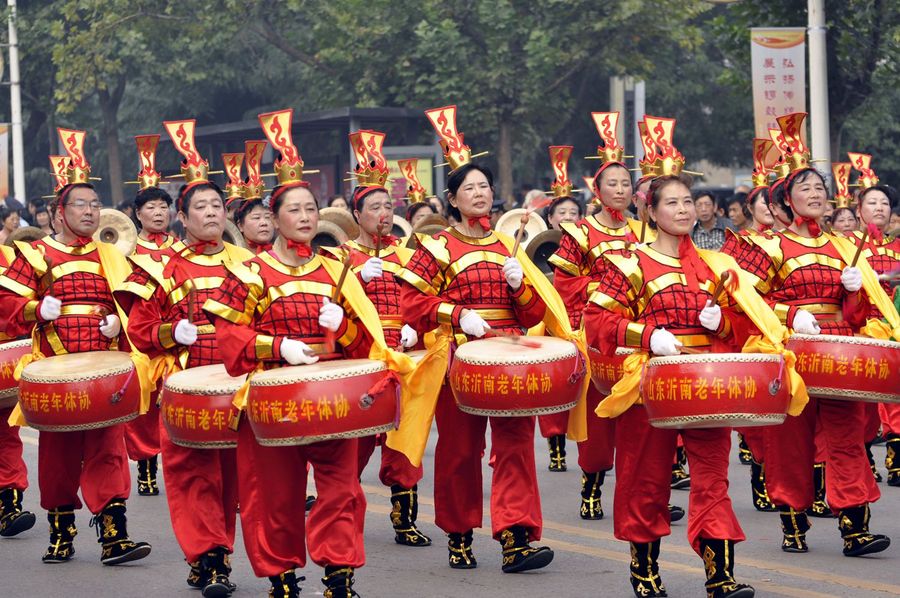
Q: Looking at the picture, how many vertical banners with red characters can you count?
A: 1